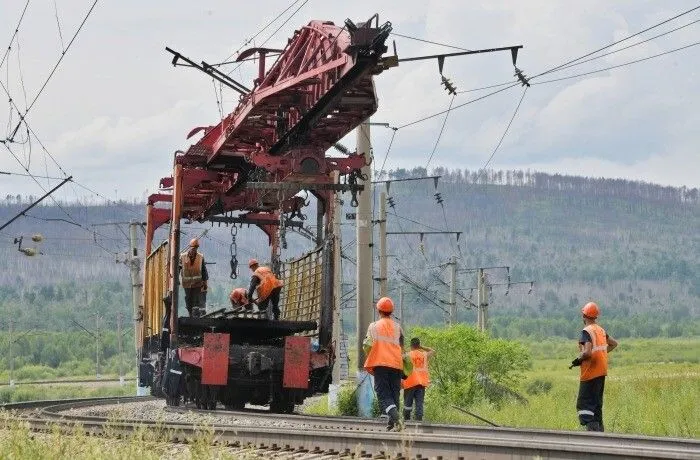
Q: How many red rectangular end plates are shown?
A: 2